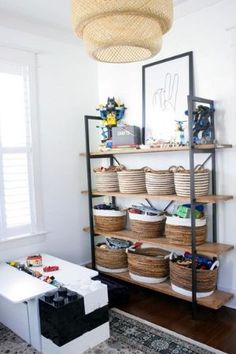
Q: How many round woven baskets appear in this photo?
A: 10